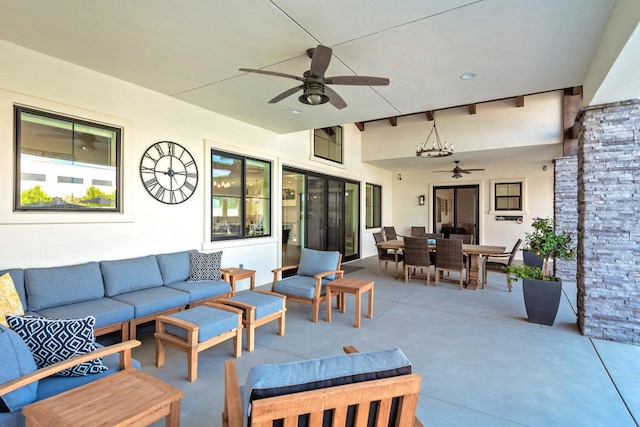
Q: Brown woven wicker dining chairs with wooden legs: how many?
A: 8